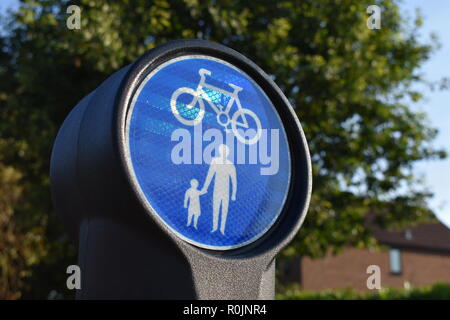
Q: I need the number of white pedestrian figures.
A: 2